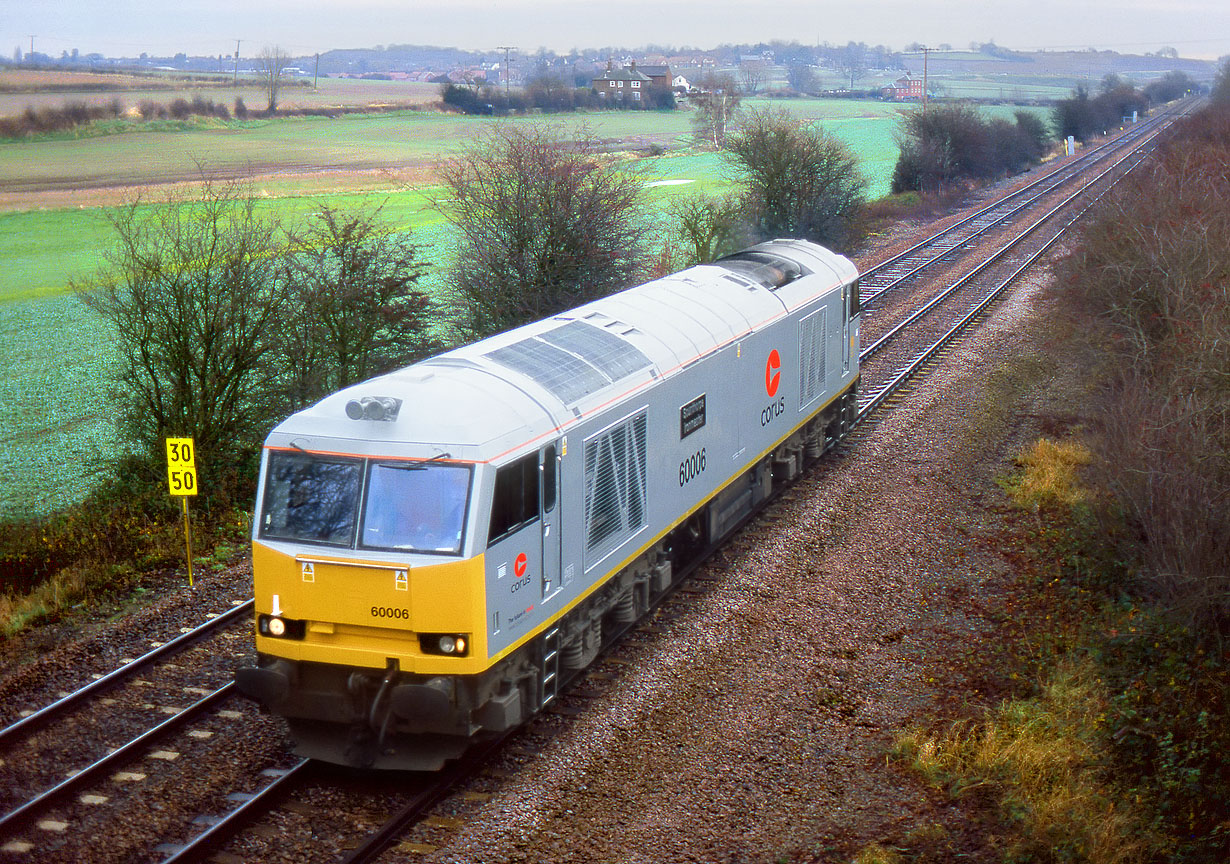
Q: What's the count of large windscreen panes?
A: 2